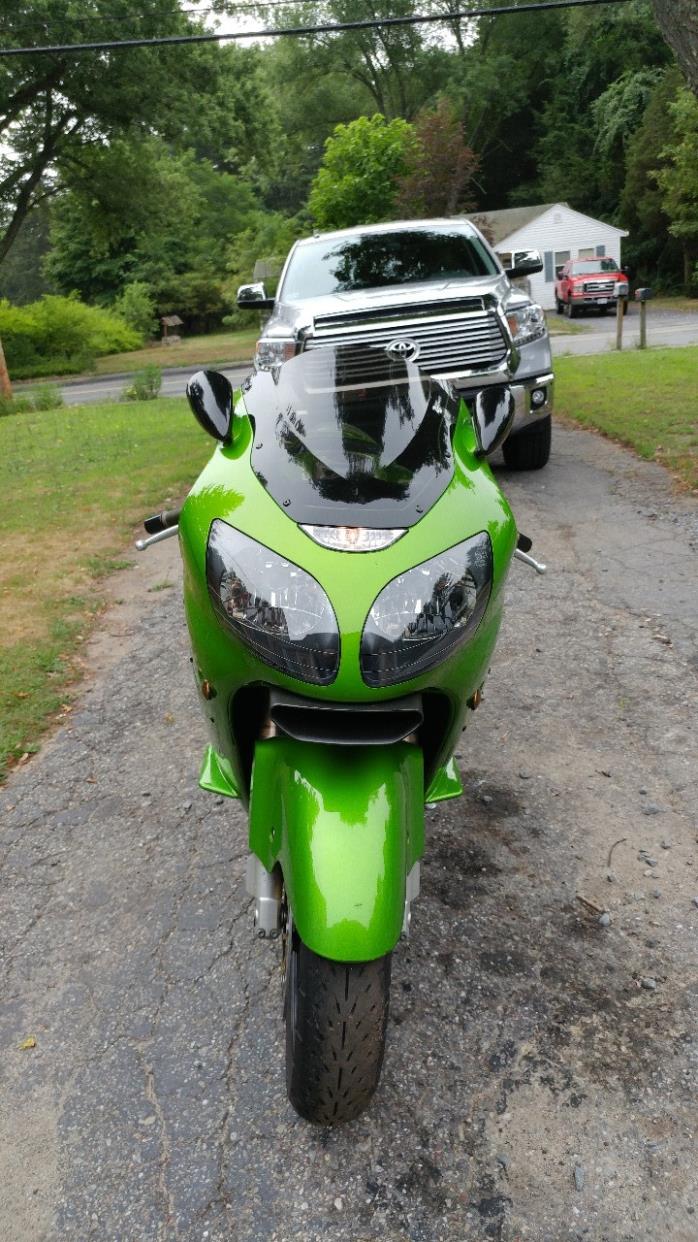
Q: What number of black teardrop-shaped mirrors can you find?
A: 2